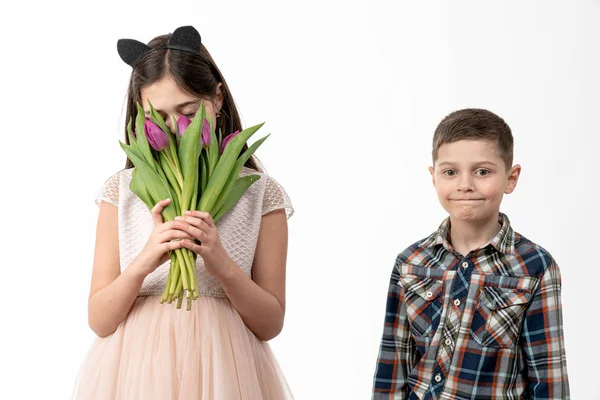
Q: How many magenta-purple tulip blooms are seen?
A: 4